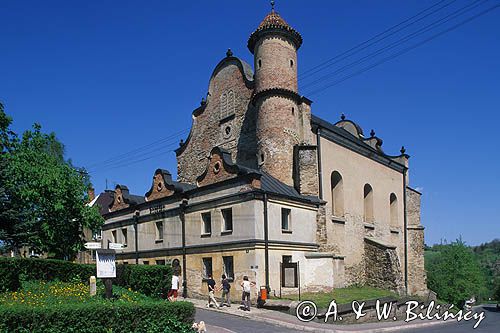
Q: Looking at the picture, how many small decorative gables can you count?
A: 3